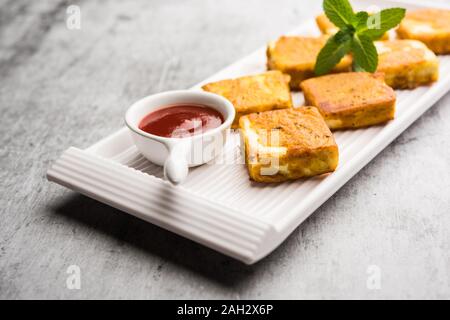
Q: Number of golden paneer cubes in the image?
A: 7